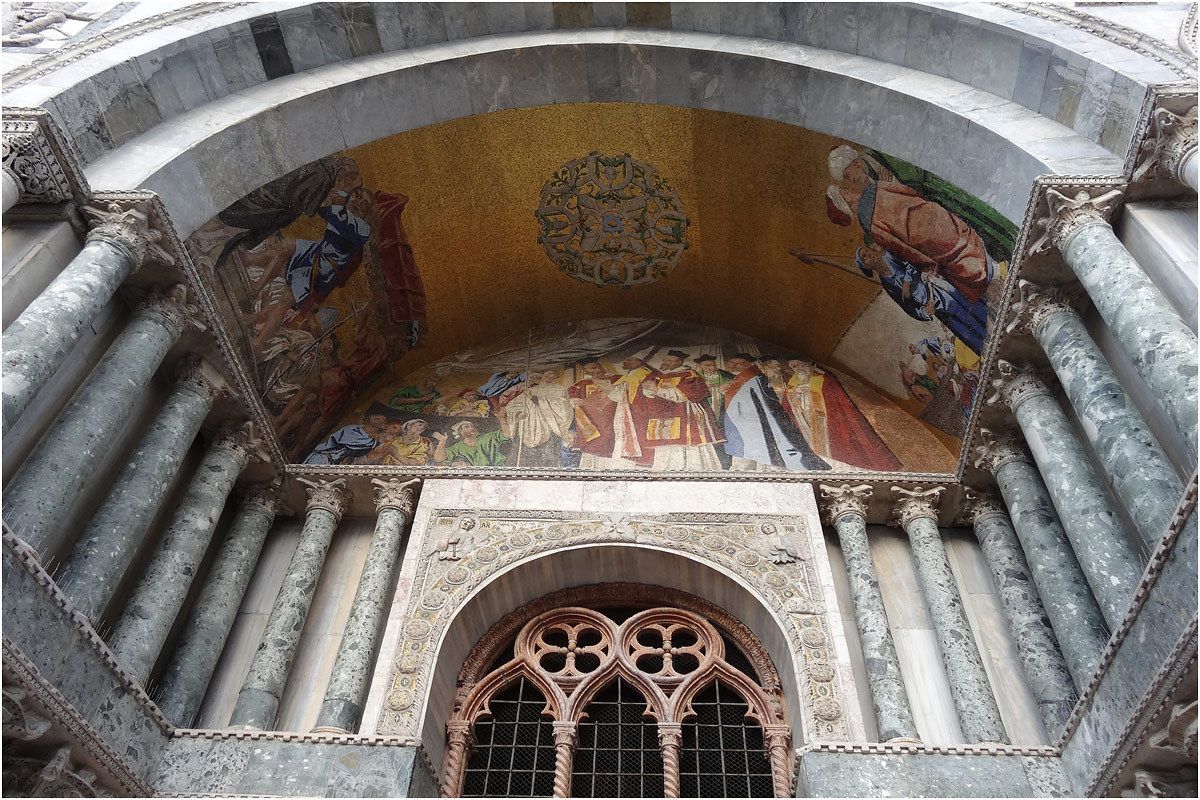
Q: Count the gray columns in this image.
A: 14